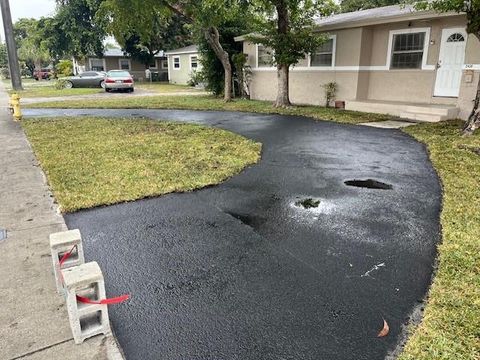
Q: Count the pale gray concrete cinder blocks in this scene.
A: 2